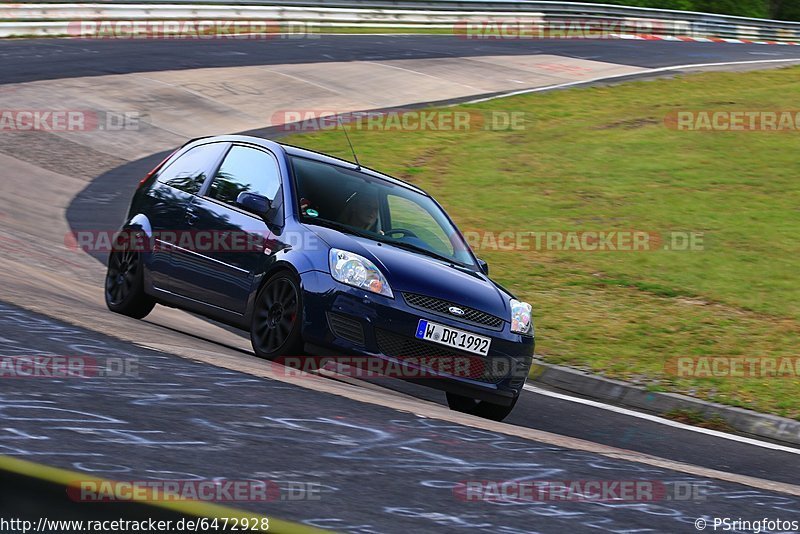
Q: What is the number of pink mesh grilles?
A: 0